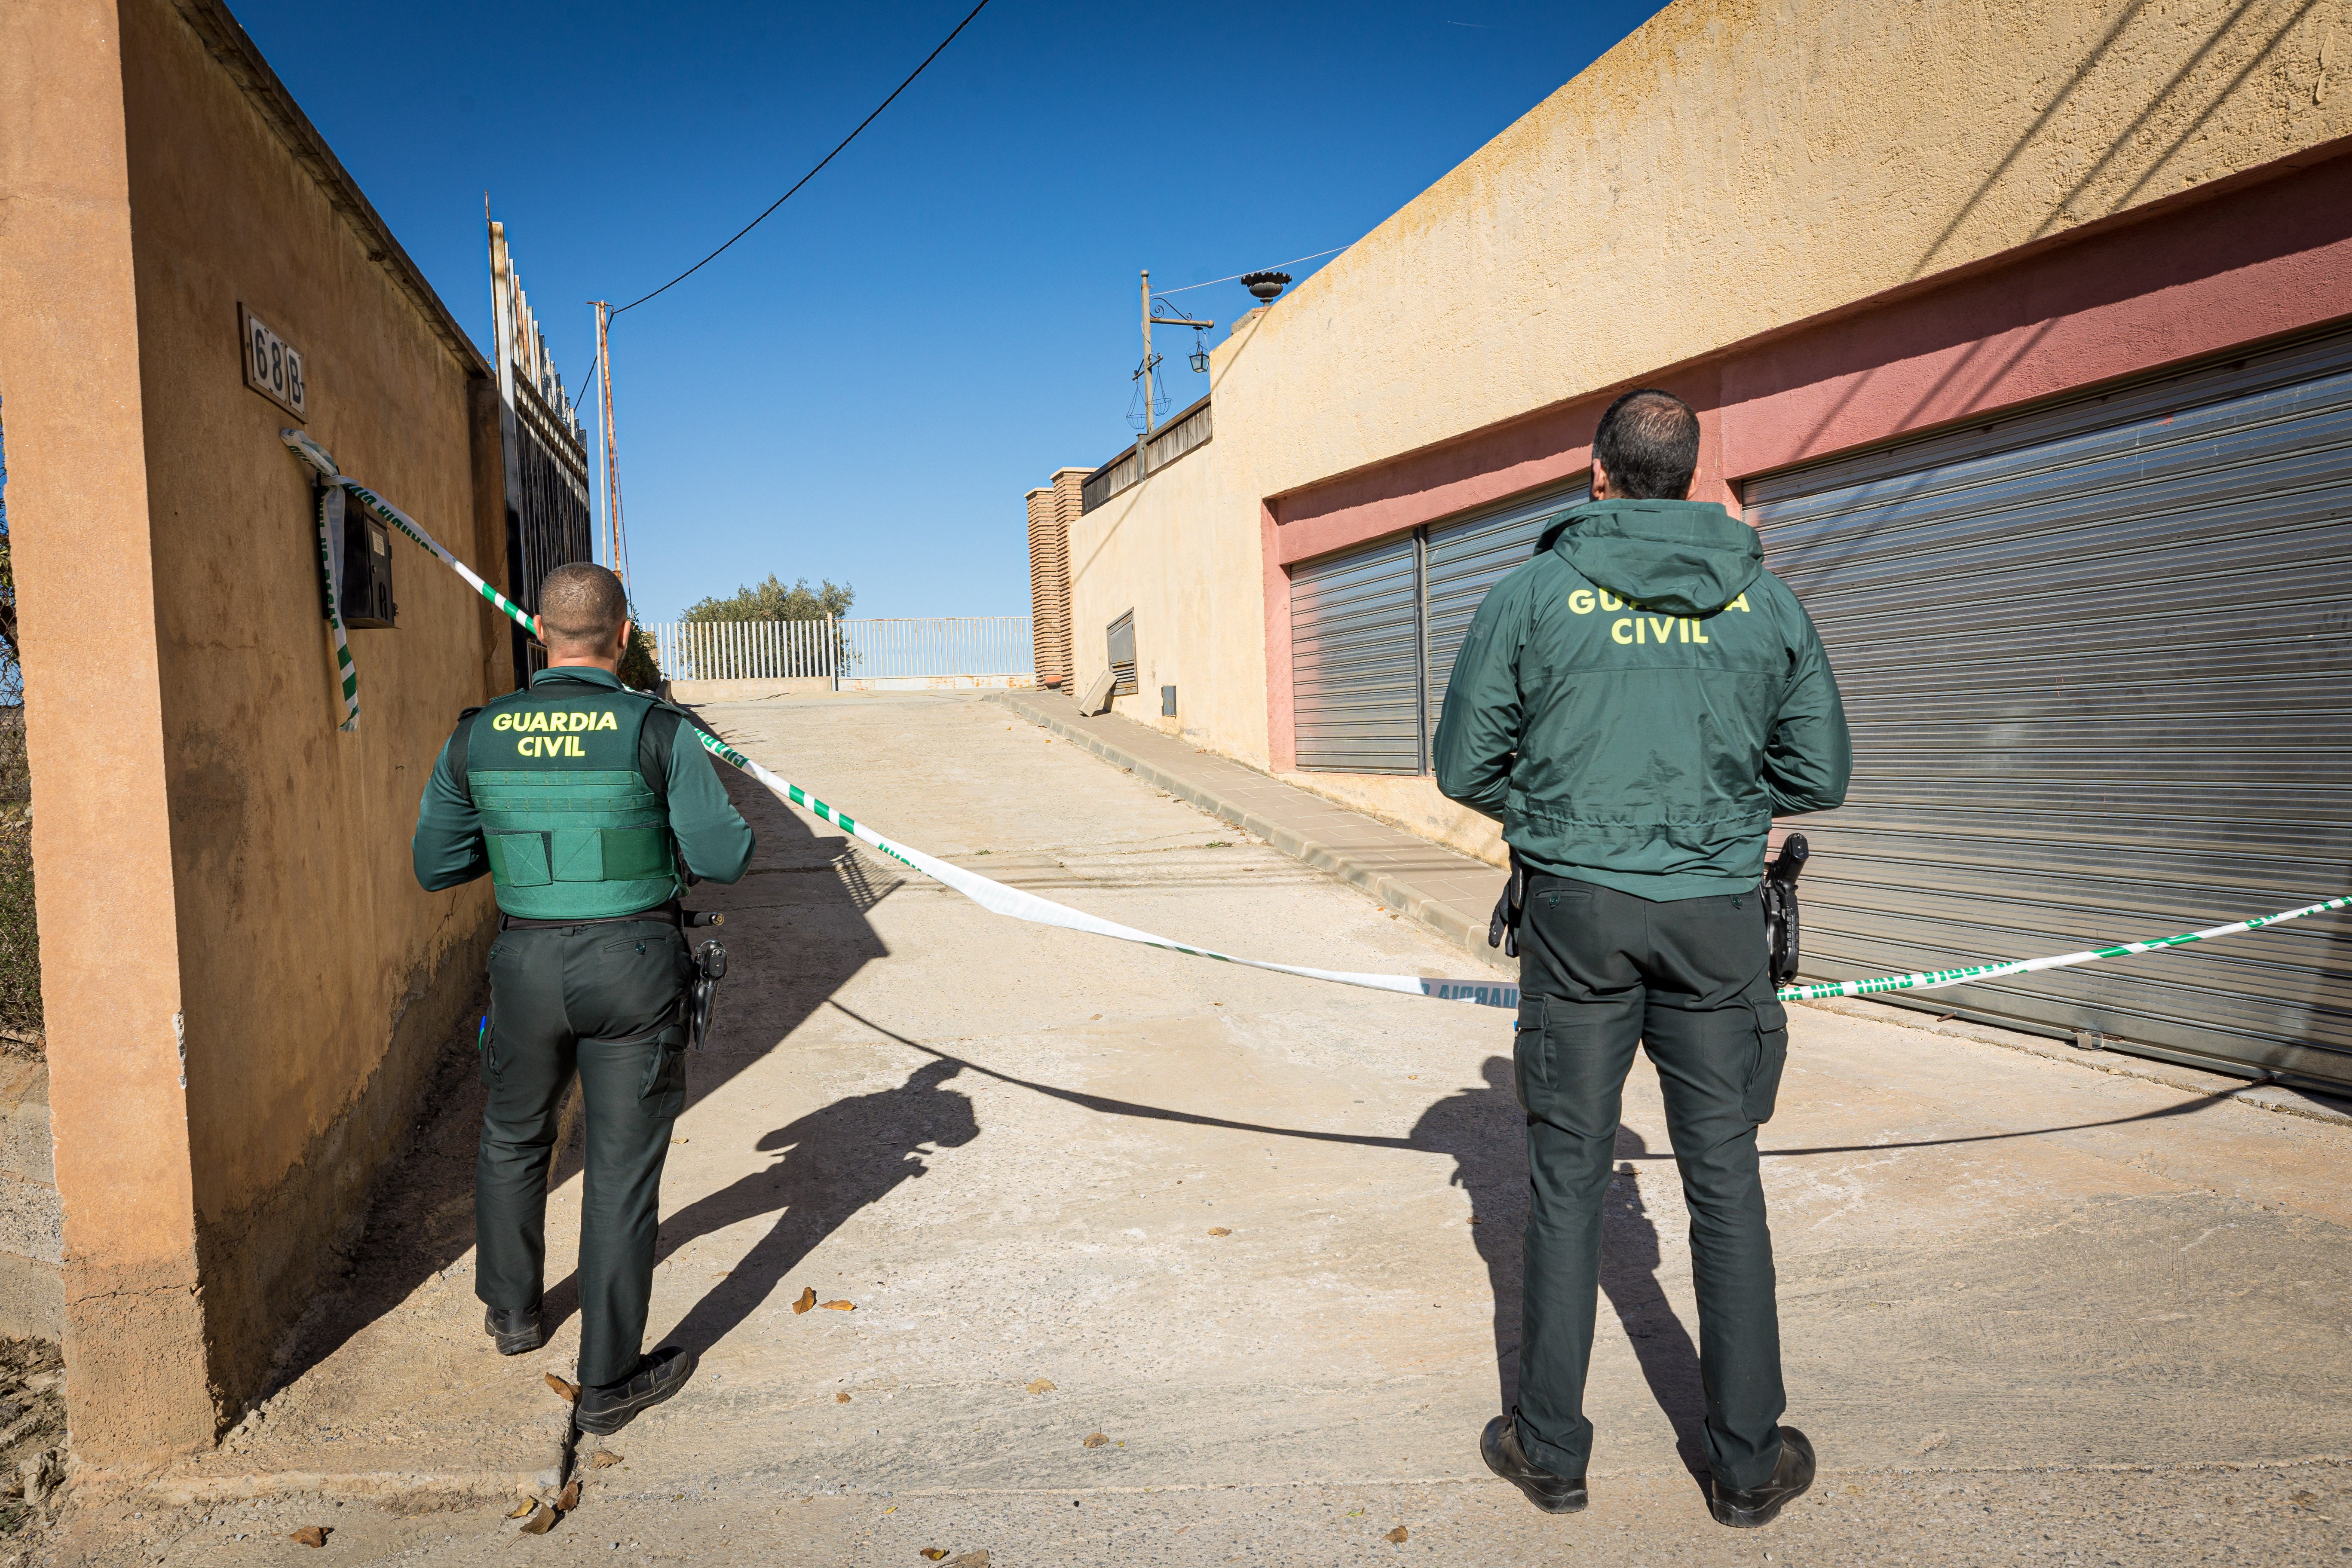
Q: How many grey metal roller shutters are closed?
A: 3